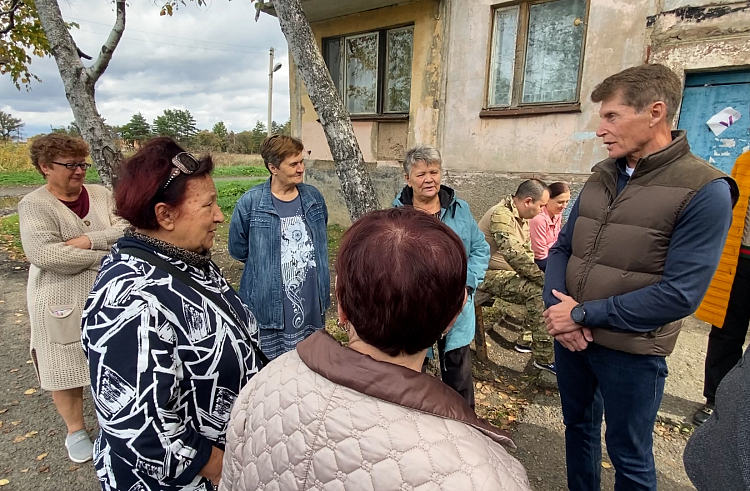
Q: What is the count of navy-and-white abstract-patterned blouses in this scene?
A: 1